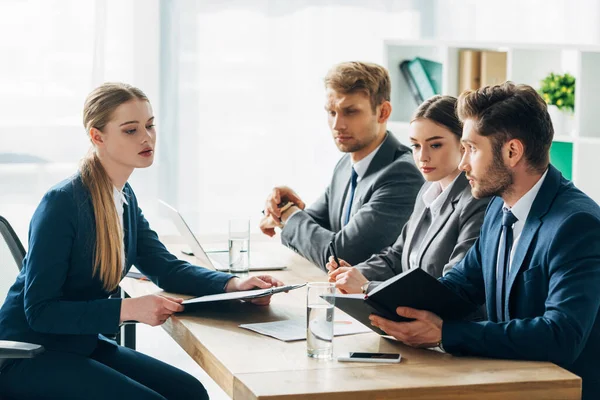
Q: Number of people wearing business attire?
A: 4